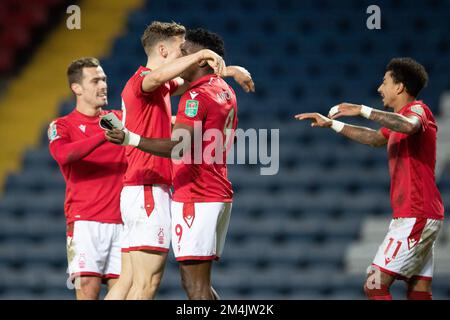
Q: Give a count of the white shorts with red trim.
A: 4